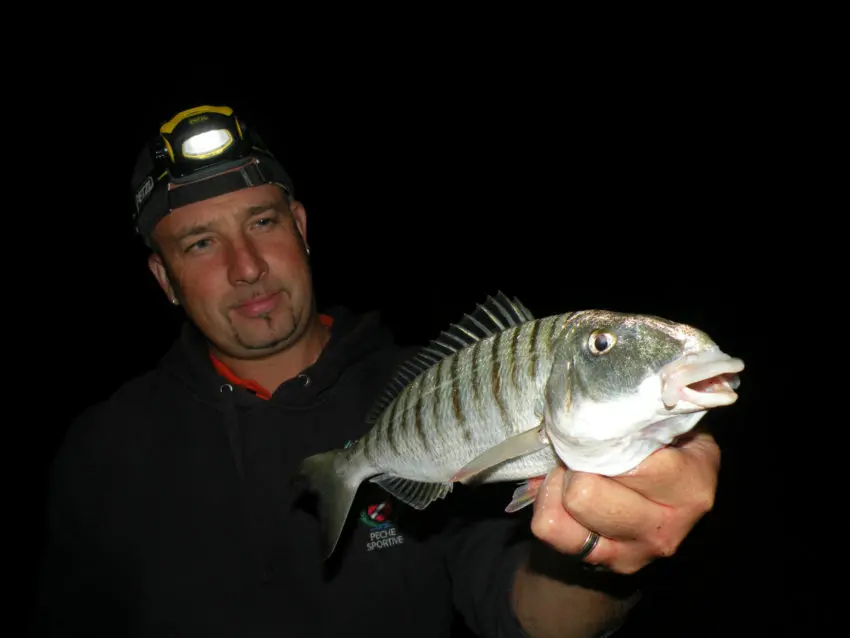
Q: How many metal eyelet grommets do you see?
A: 2